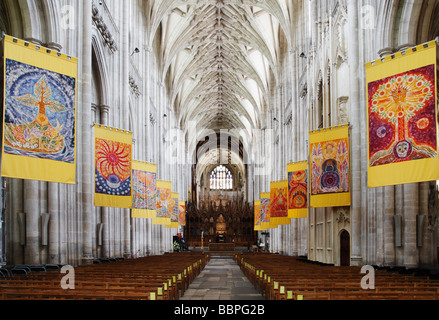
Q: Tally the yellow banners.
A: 12